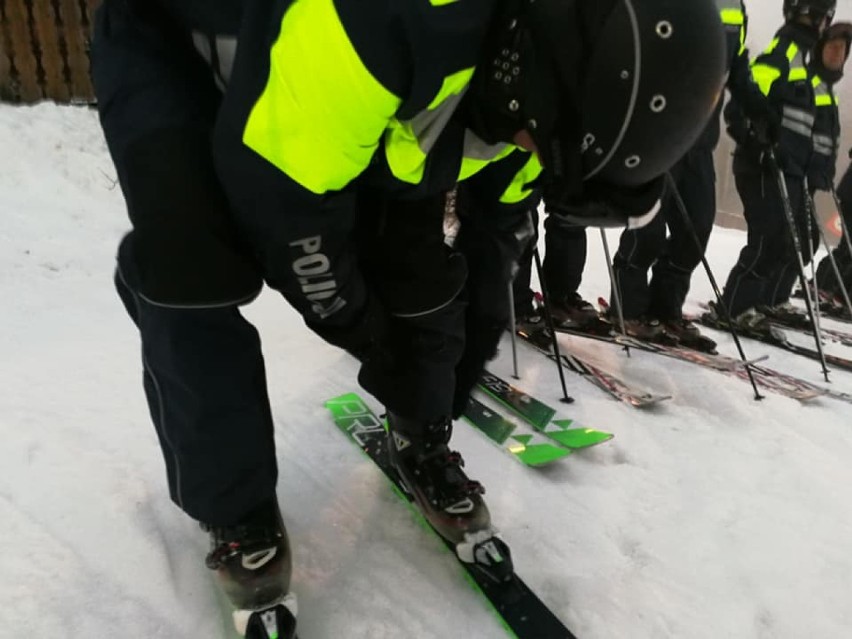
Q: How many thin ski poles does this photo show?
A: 8